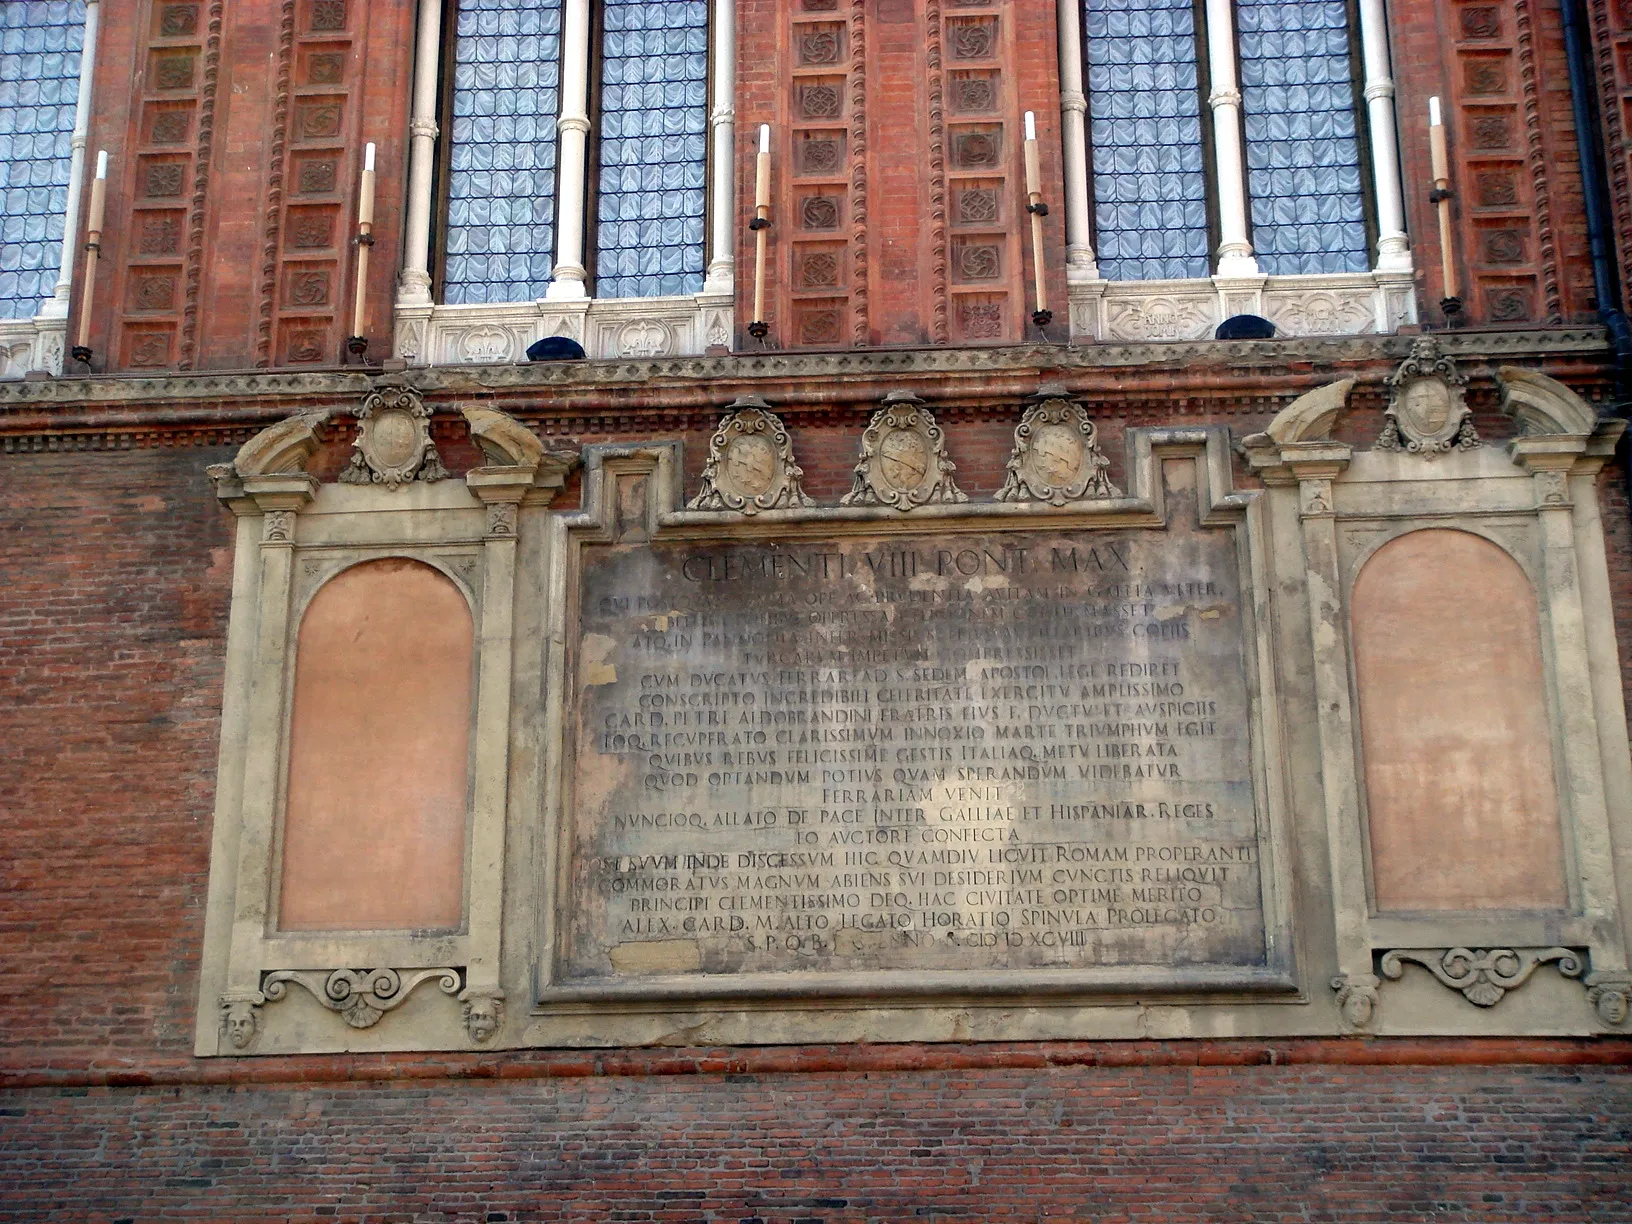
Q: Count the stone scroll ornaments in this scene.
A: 2